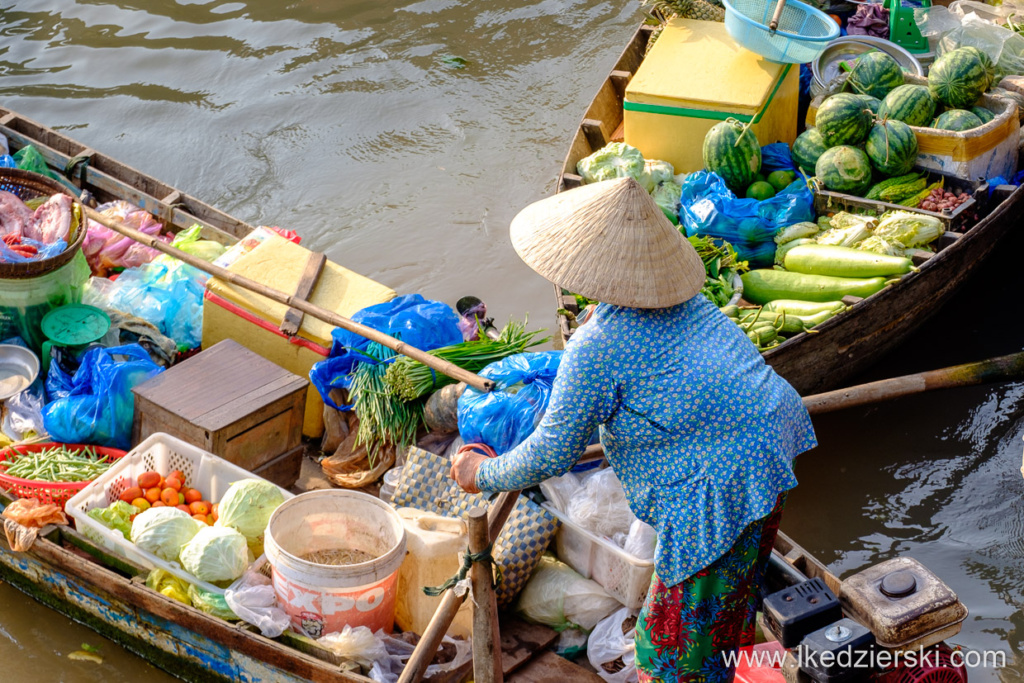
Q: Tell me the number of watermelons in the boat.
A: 12